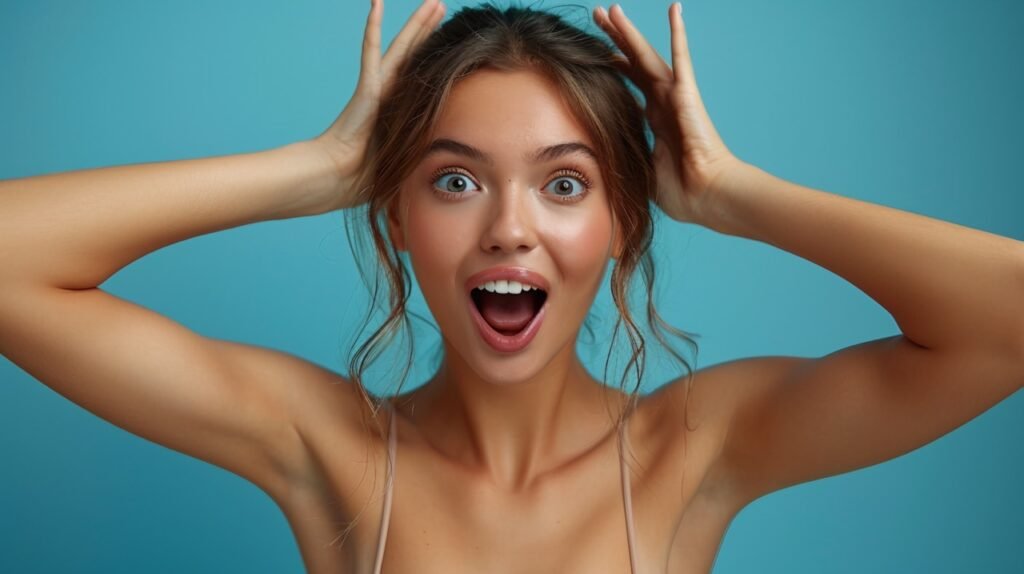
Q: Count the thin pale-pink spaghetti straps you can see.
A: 2